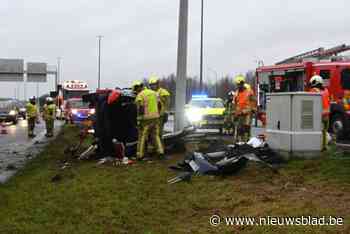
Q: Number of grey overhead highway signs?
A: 2